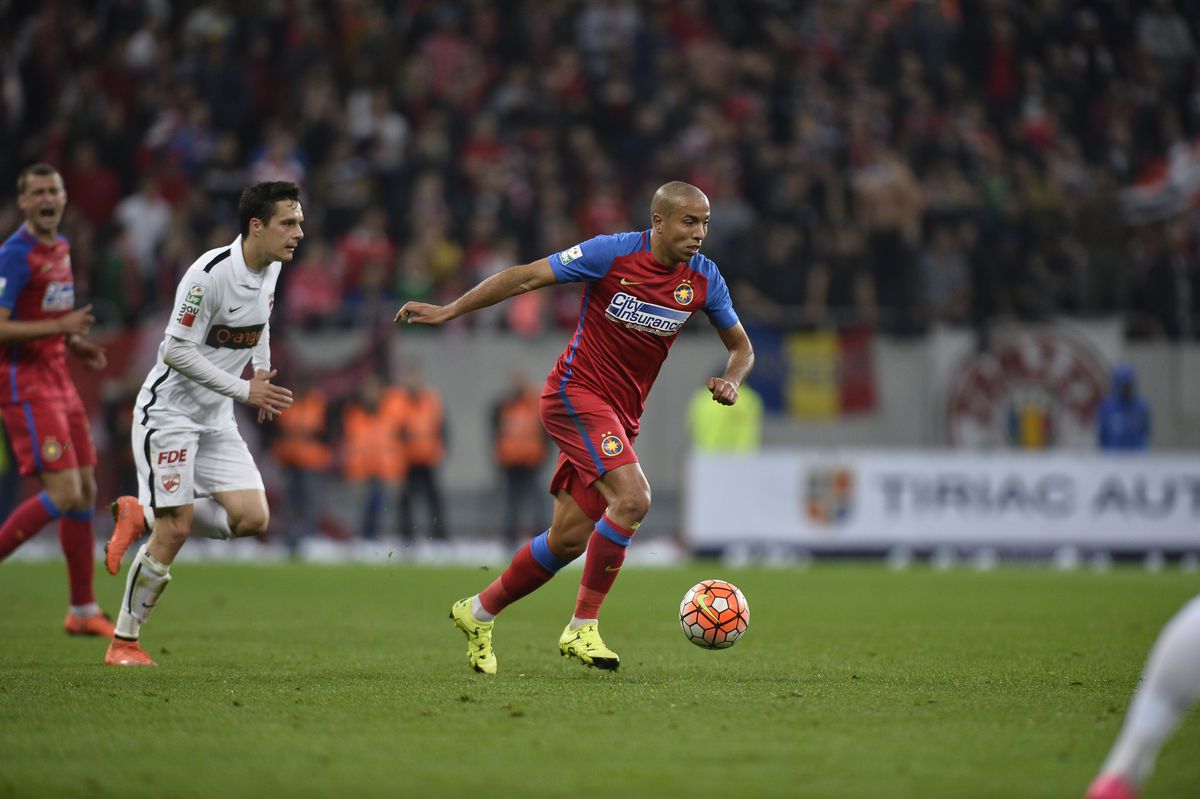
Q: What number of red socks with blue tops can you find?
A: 4